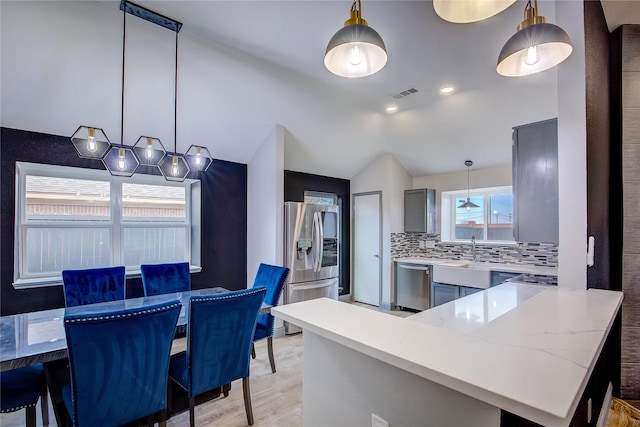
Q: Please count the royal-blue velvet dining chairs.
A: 6